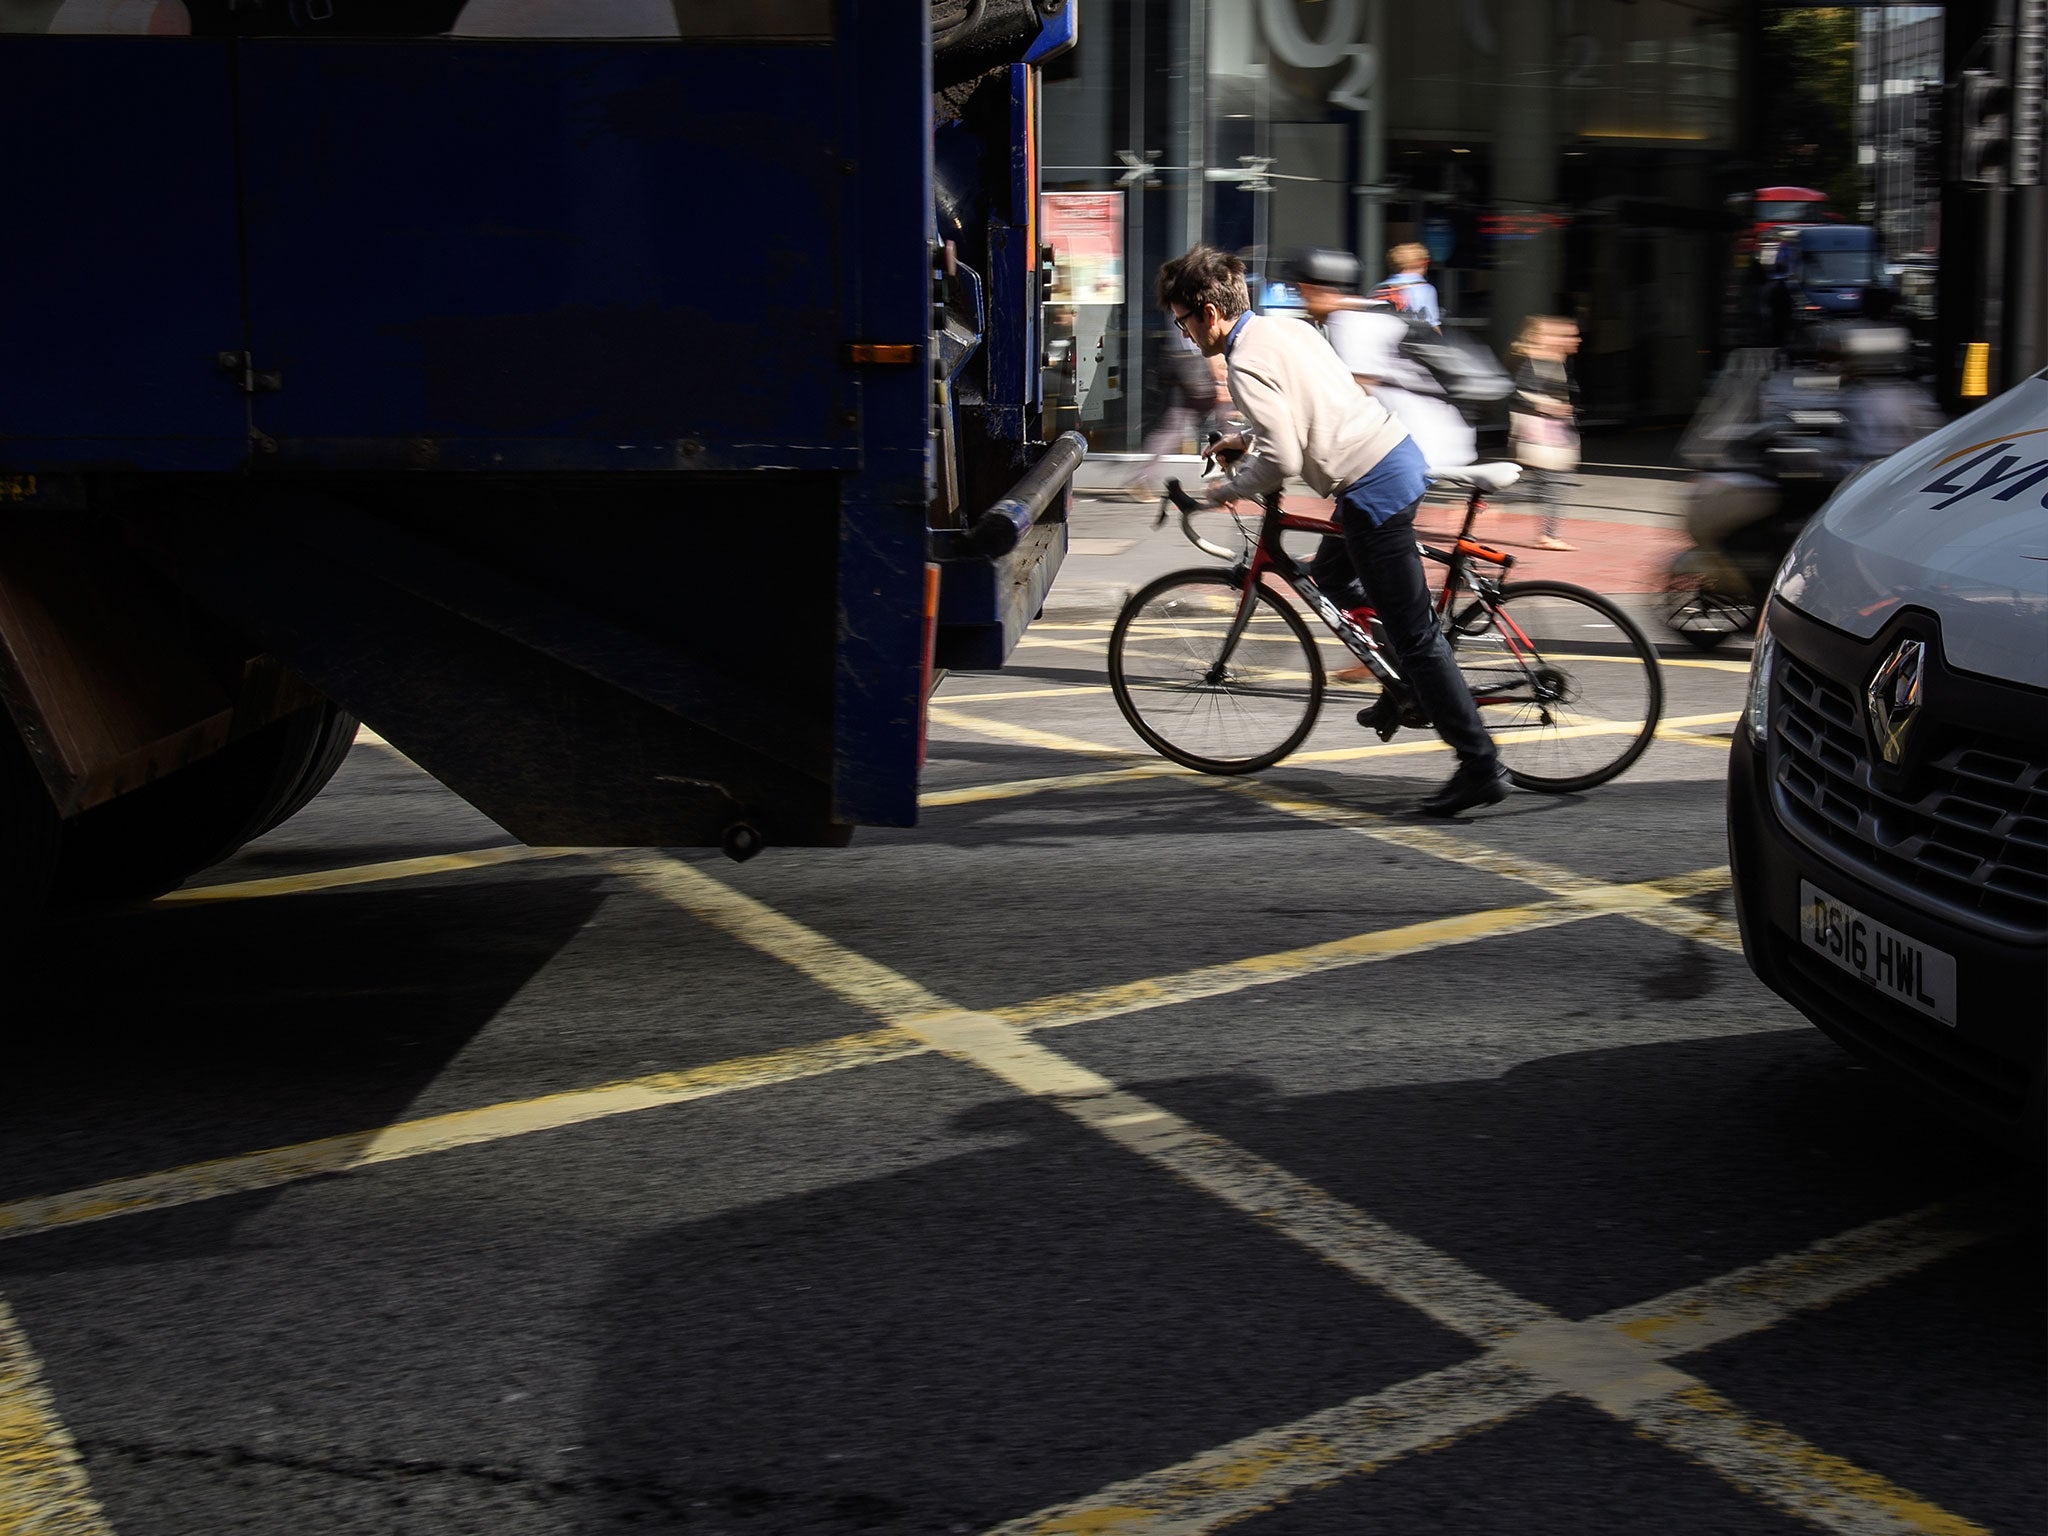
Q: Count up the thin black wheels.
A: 2